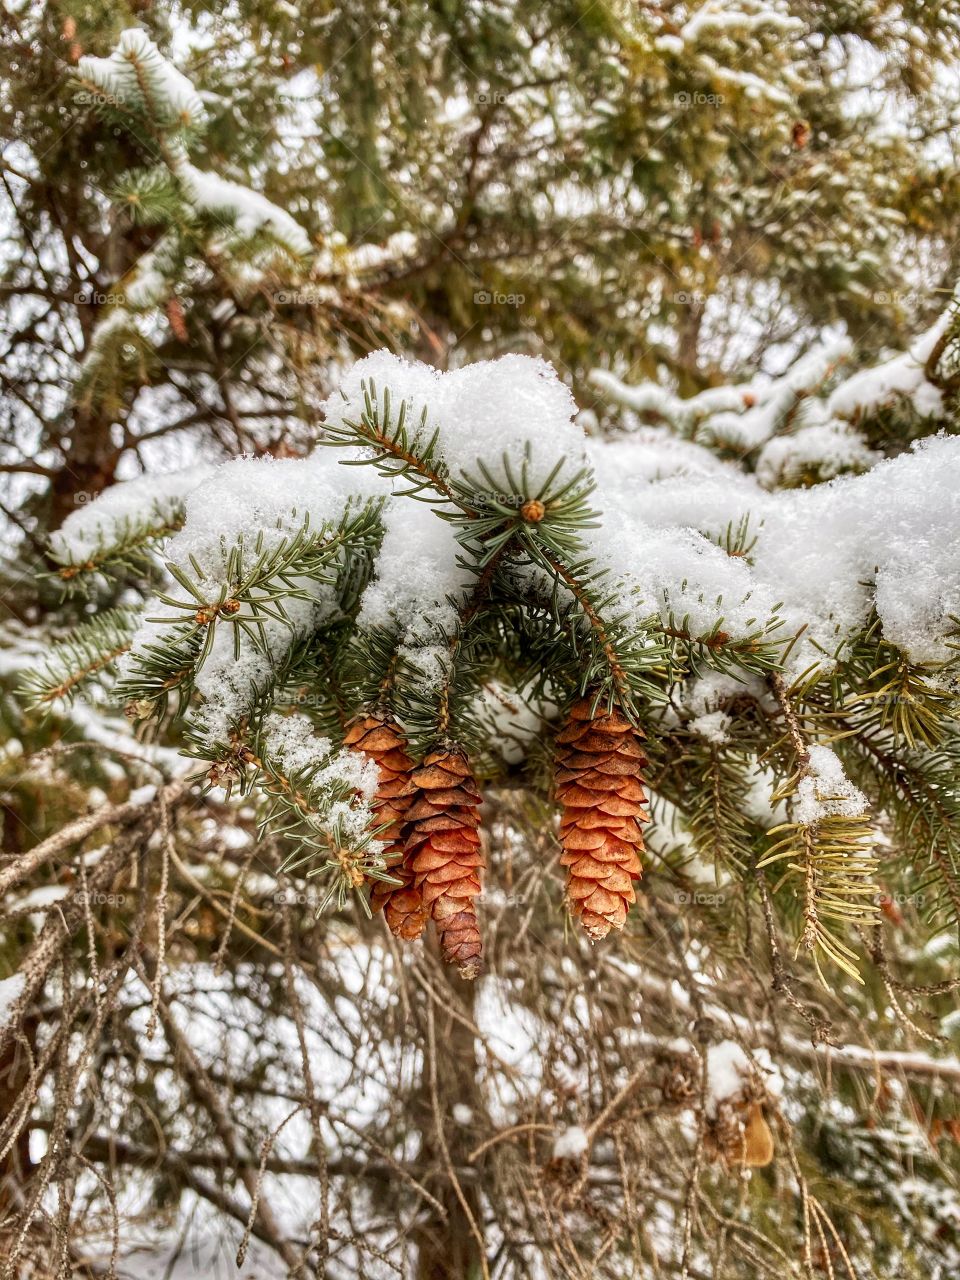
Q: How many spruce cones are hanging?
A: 3